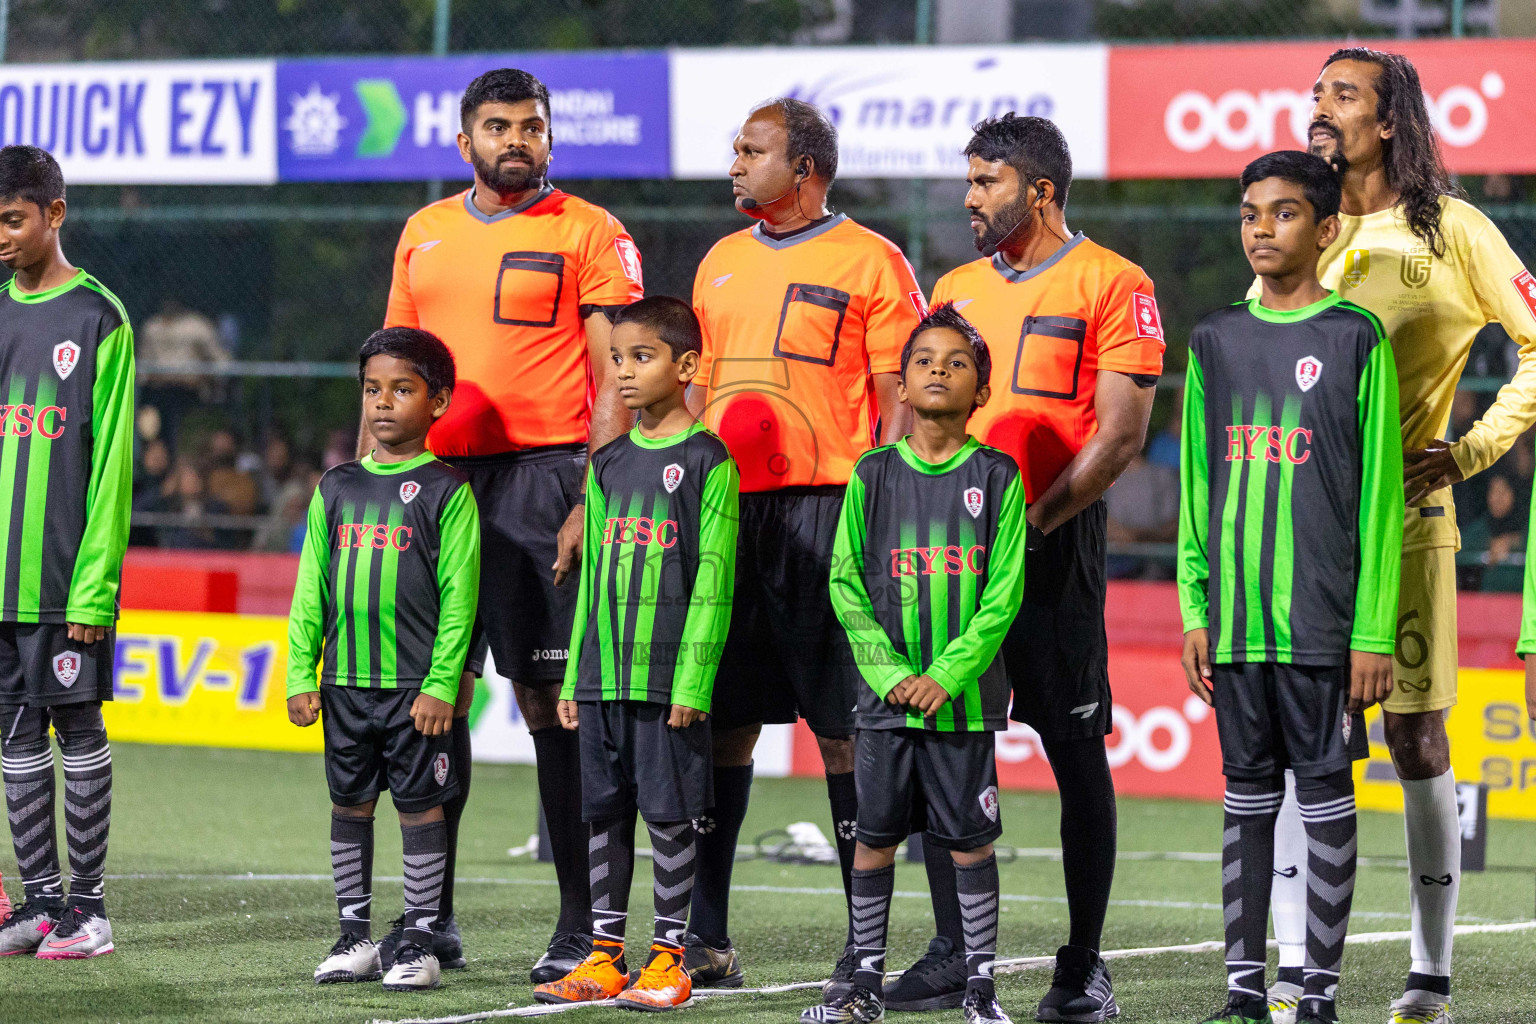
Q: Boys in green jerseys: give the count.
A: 5